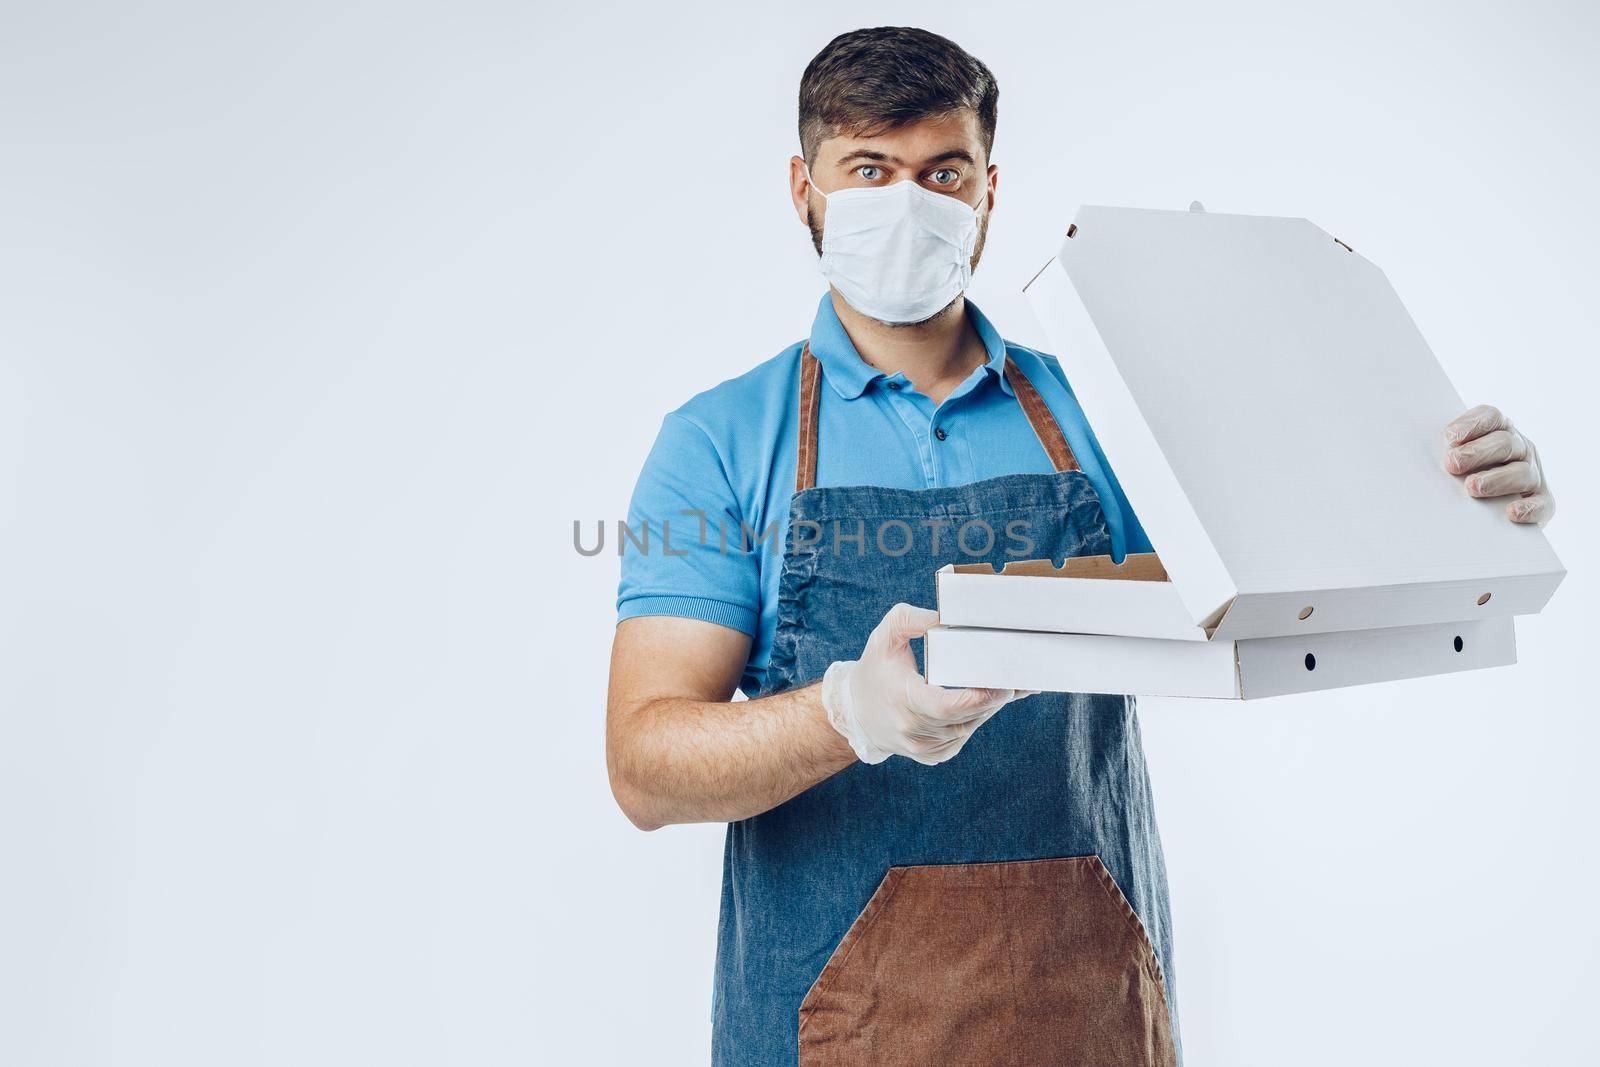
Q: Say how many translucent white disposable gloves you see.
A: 2